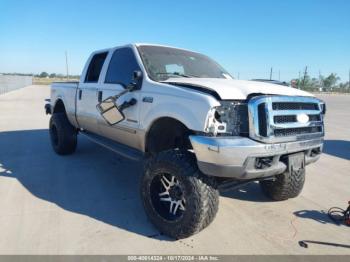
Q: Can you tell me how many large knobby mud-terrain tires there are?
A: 3